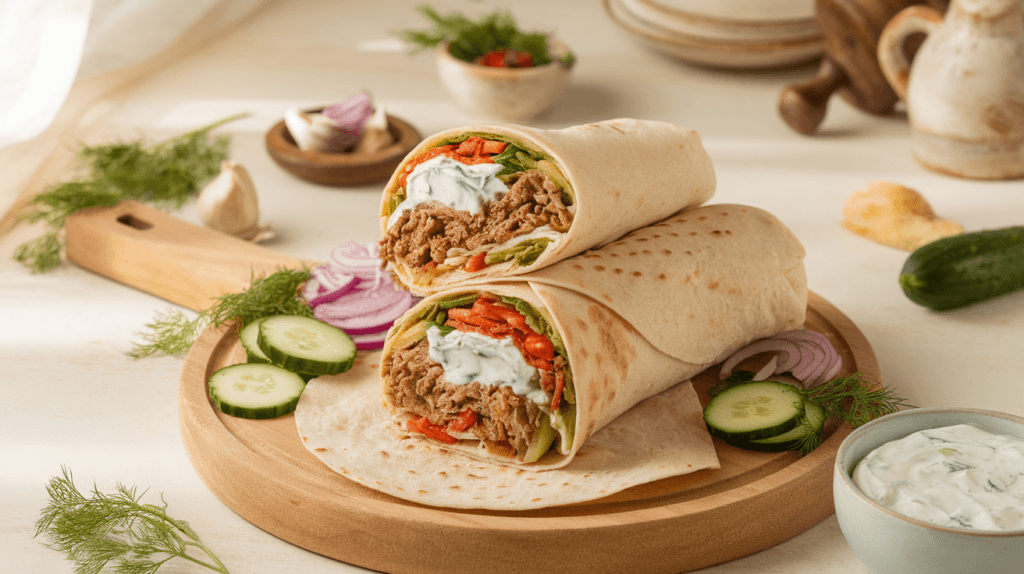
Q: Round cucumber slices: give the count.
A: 5